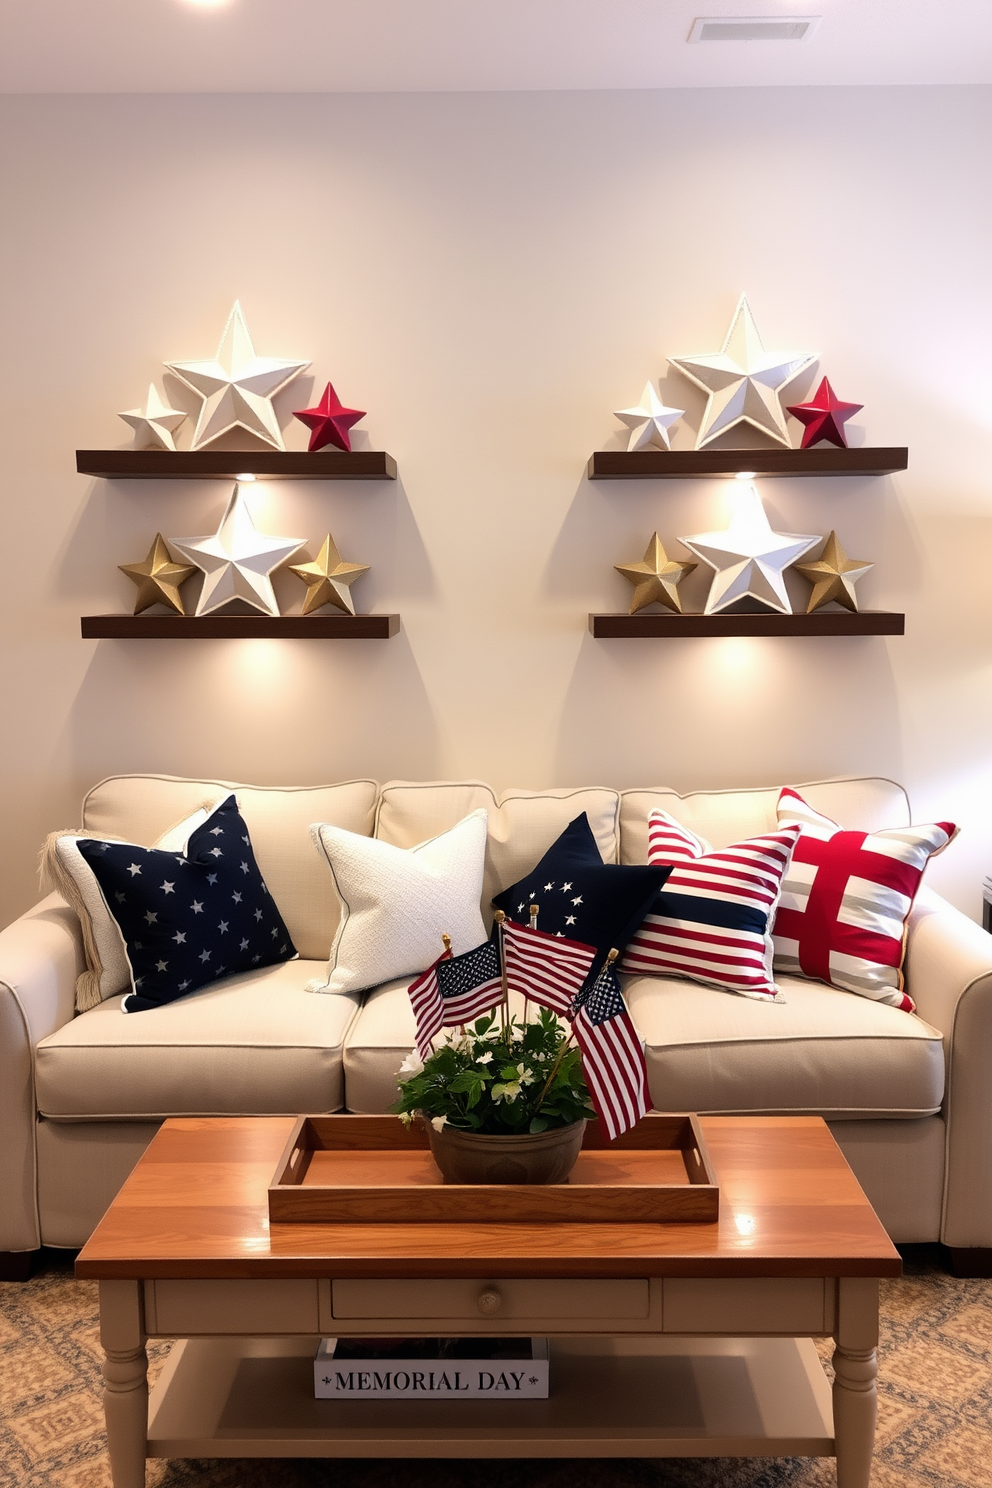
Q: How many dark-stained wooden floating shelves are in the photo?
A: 4